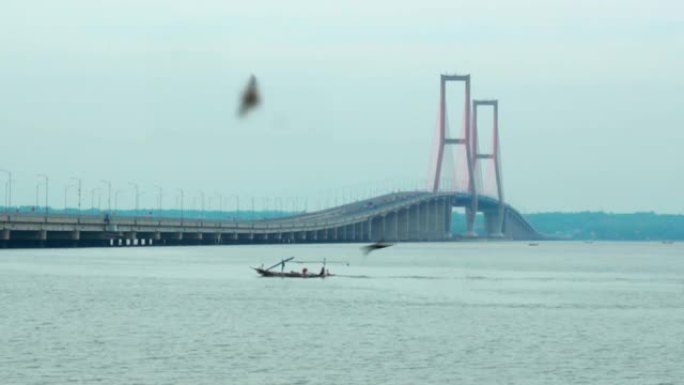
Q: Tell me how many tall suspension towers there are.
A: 2